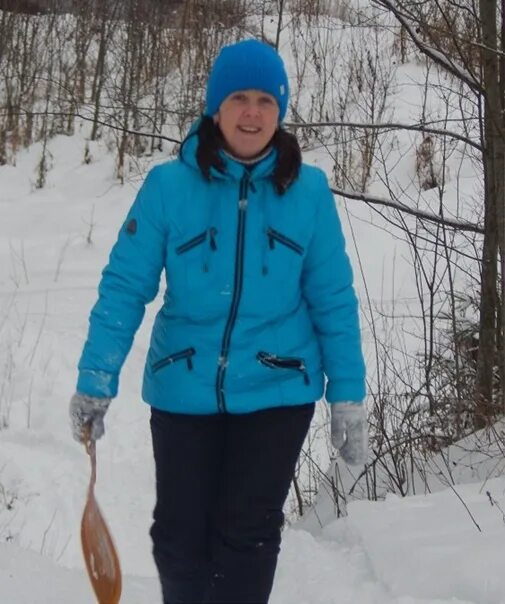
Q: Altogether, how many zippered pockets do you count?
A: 4